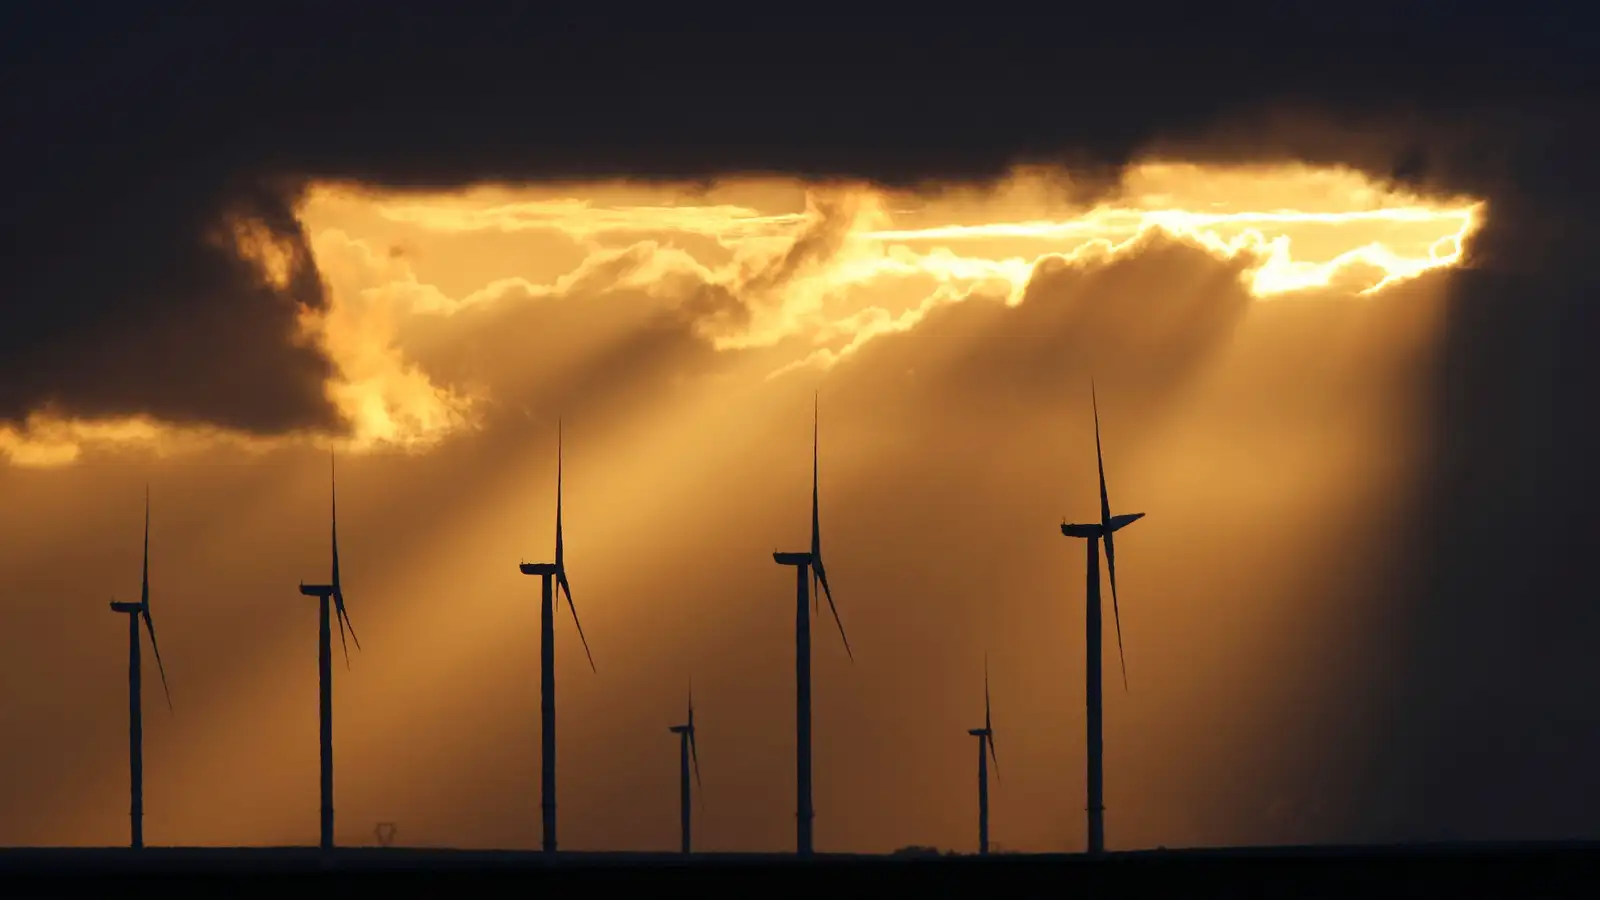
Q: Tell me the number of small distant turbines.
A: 2